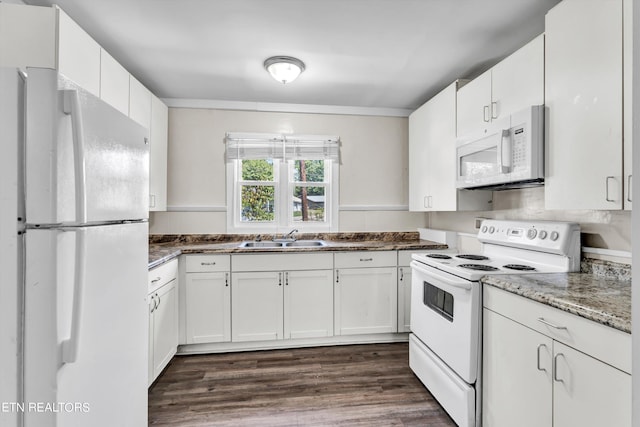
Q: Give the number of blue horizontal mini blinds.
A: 0